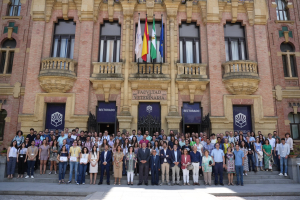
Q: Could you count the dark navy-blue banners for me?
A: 5